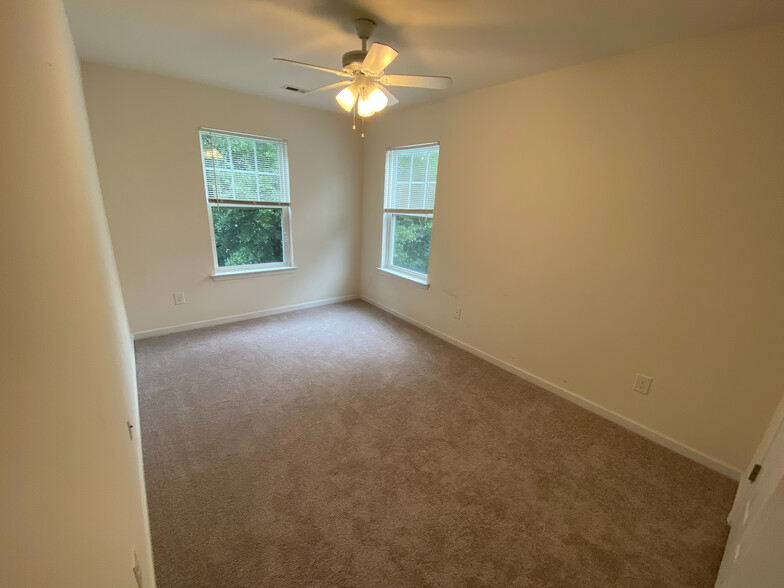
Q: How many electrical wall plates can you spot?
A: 5